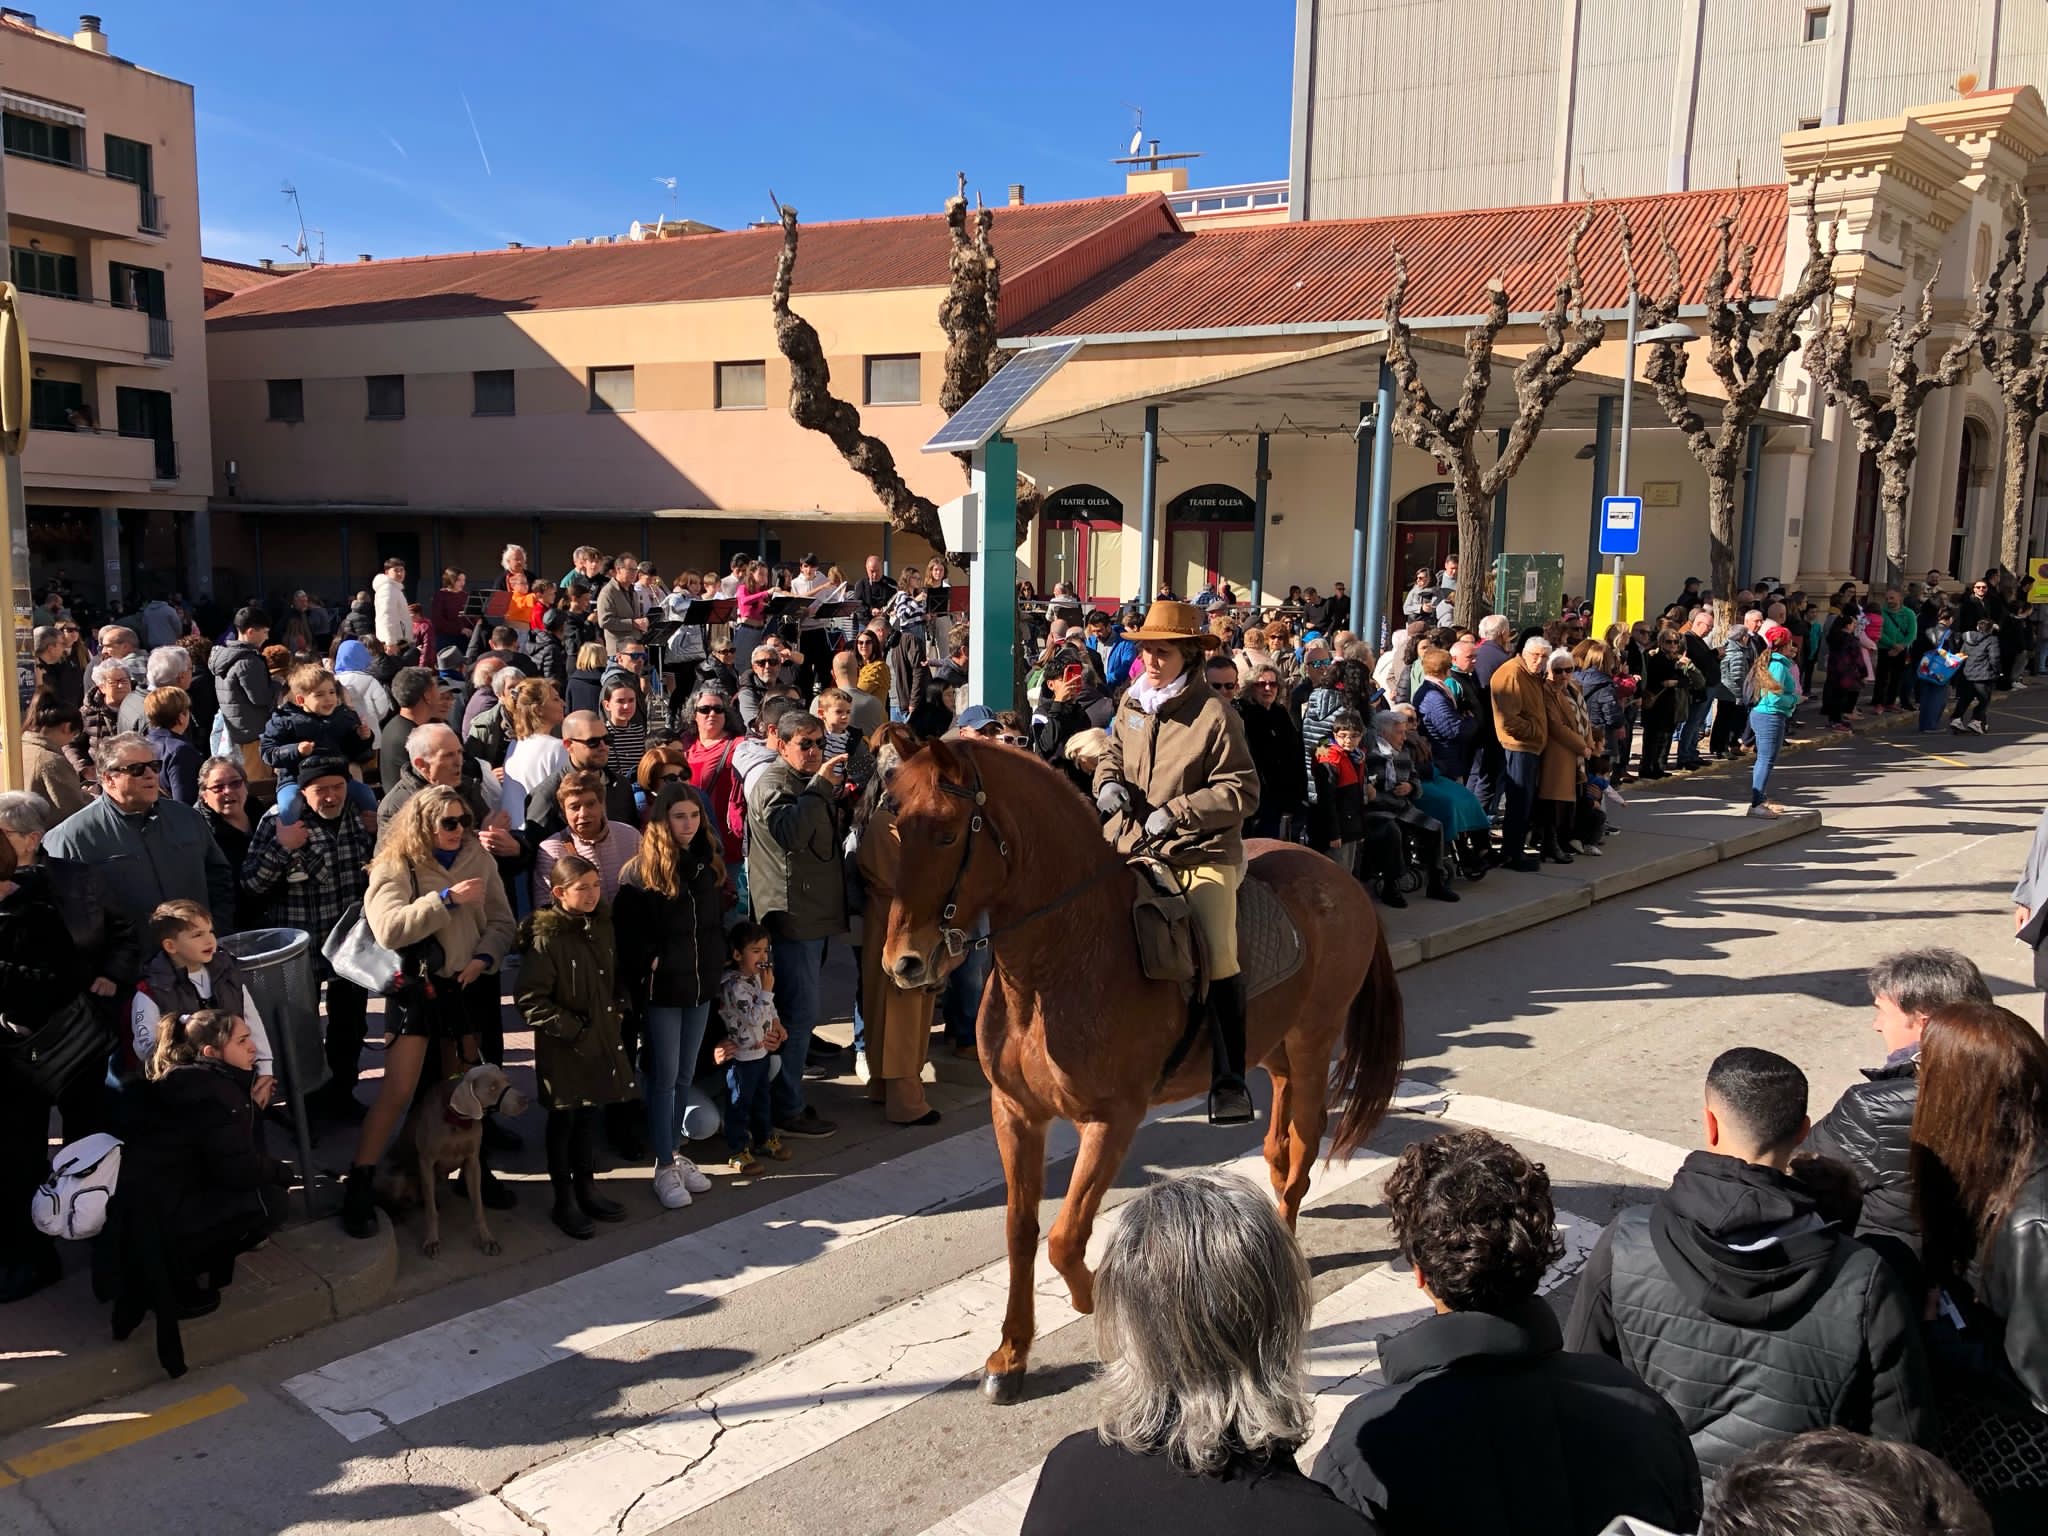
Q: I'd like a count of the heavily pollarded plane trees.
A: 5